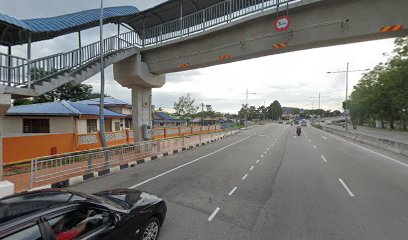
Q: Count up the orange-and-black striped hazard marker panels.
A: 4